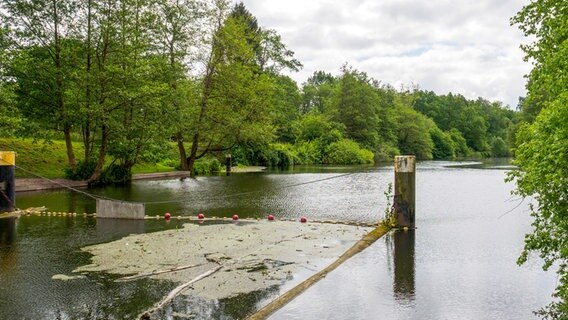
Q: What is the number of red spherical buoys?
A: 5